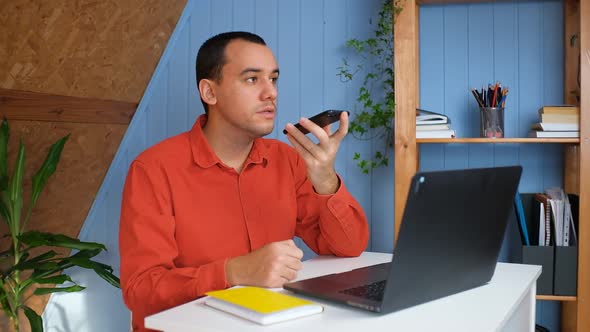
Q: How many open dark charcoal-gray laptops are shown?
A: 1